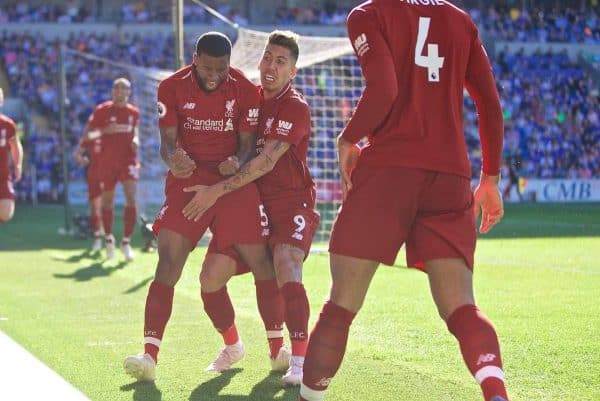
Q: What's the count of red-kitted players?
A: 6